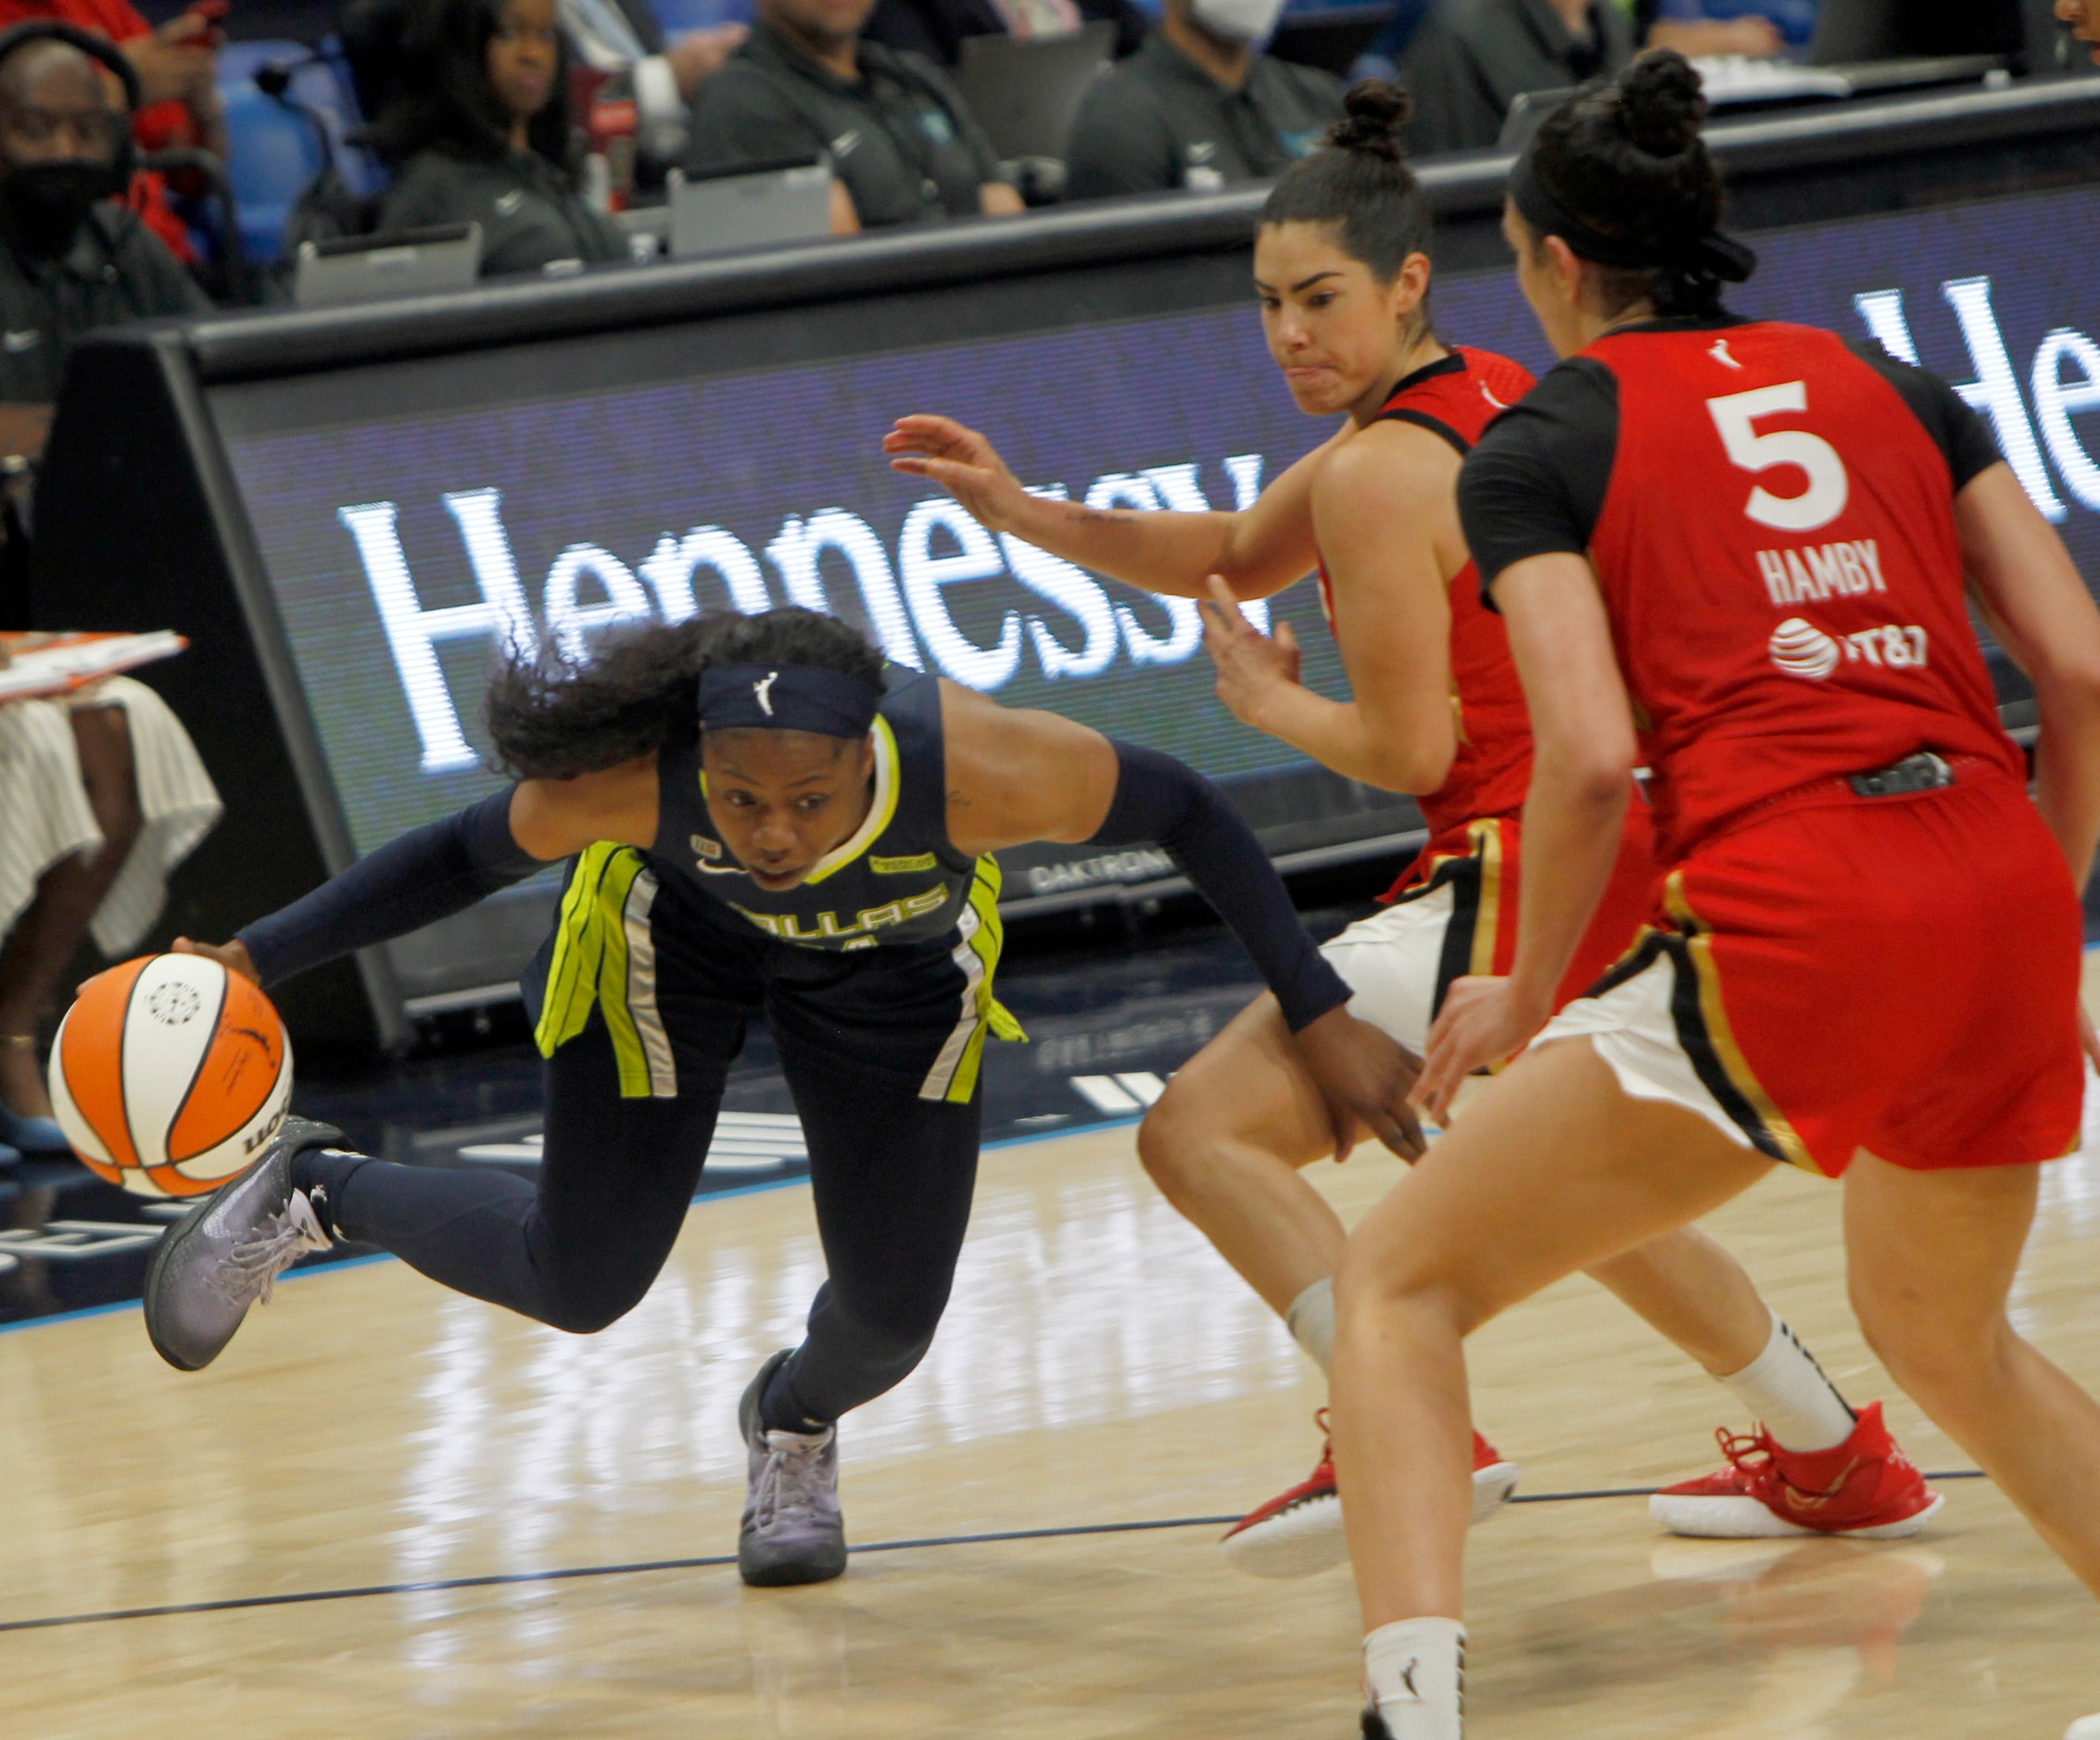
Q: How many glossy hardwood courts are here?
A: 1